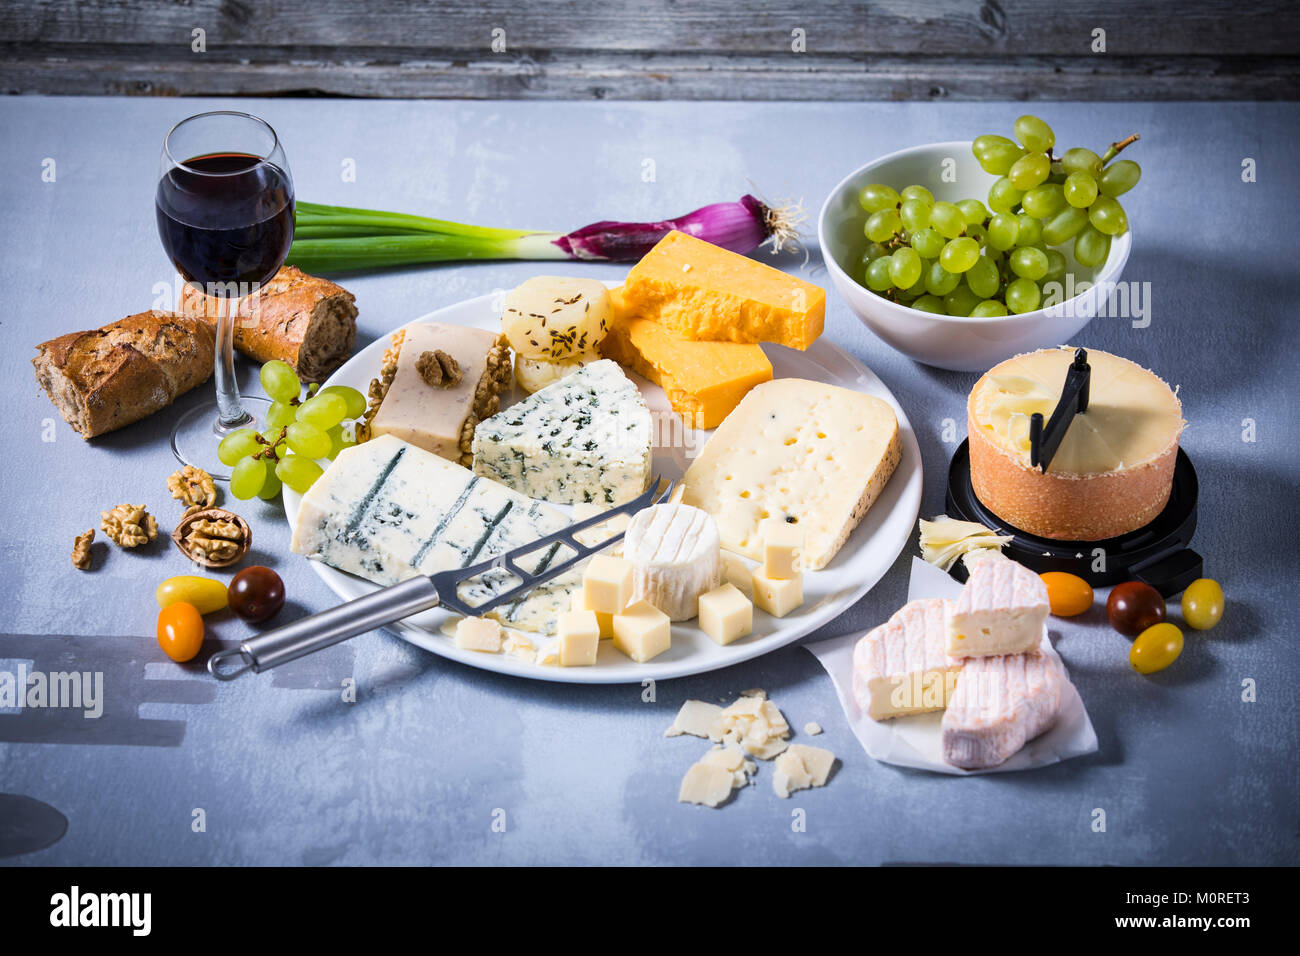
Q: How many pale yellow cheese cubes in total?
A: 7